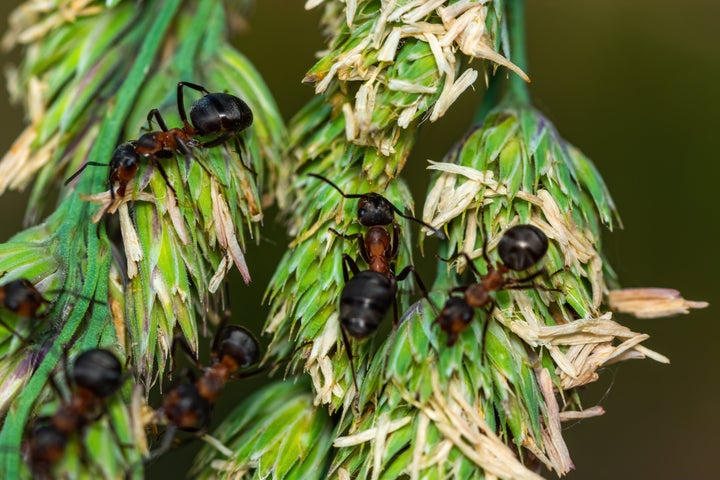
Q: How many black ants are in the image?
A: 6